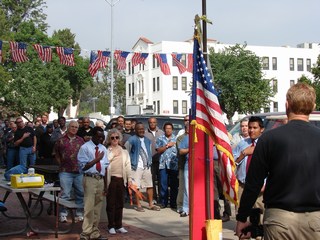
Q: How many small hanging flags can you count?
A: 11